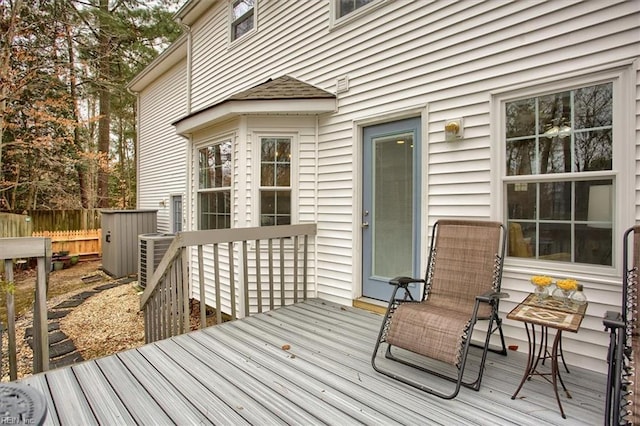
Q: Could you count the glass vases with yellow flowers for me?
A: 2